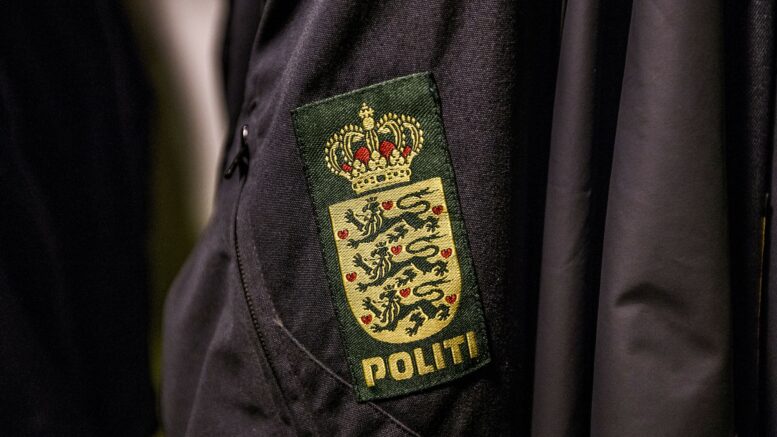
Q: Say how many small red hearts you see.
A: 9